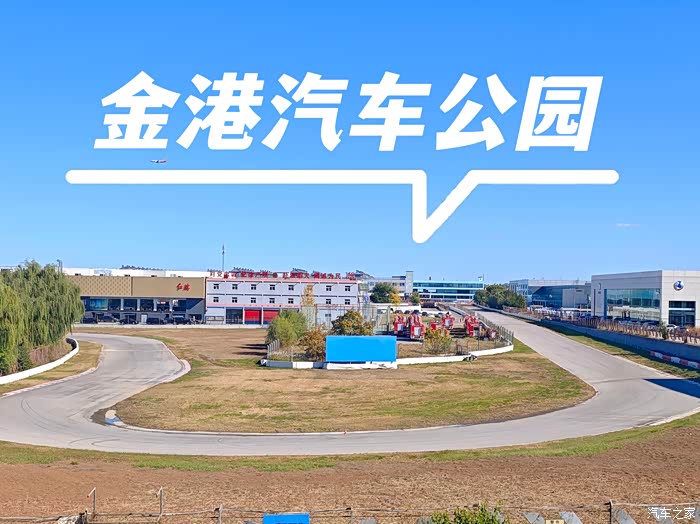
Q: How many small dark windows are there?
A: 14